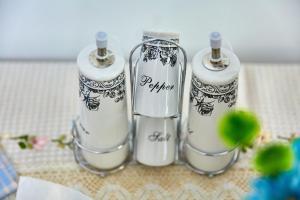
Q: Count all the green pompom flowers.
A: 2